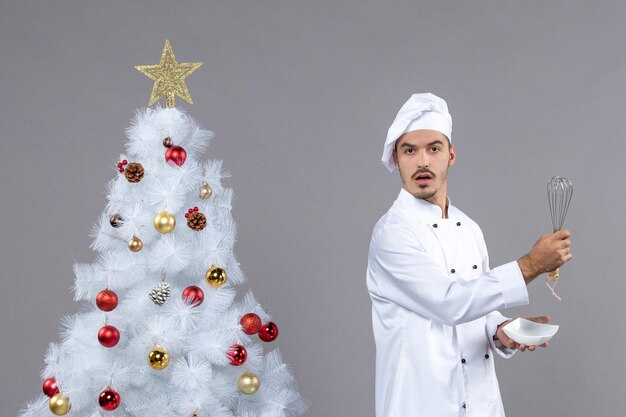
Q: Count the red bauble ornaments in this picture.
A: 9